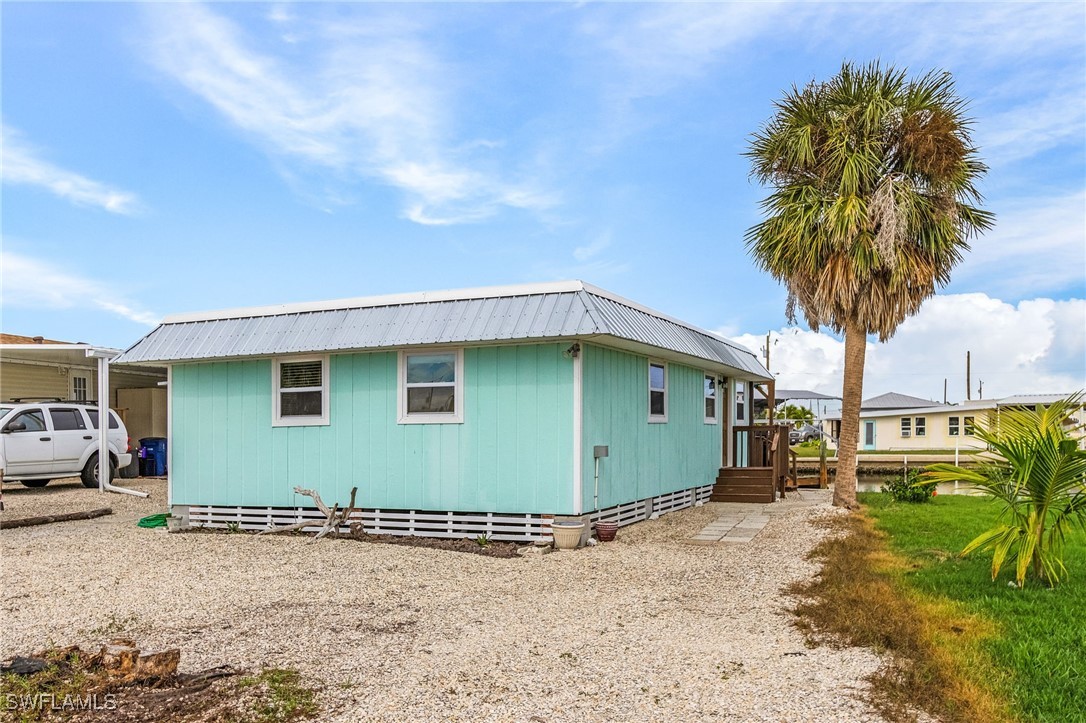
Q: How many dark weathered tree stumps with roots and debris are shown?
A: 1